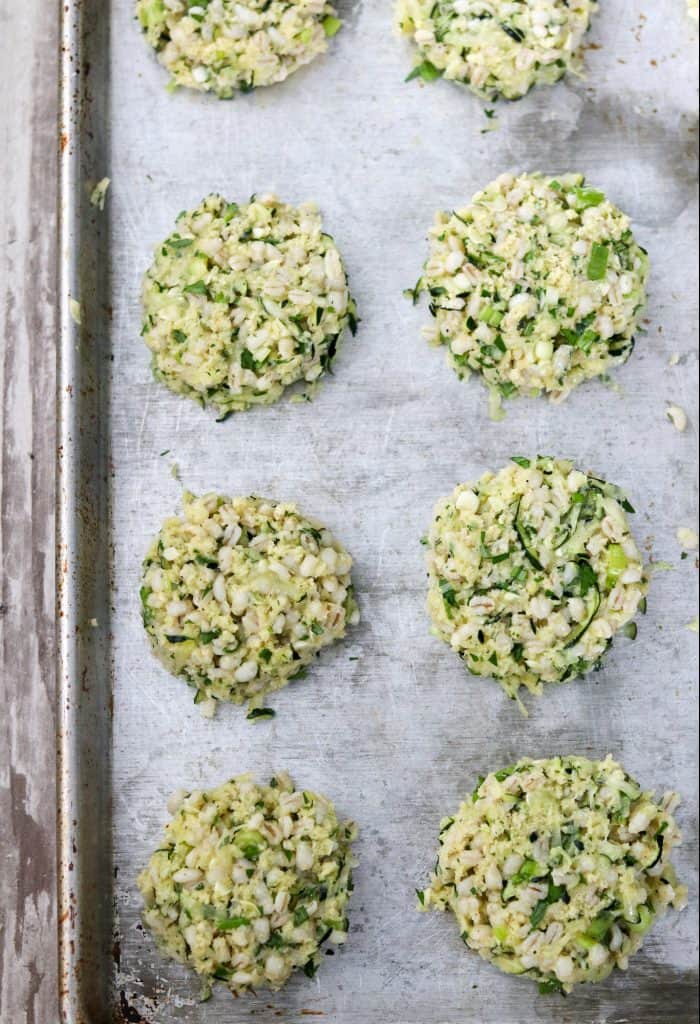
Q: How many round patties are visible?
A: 8